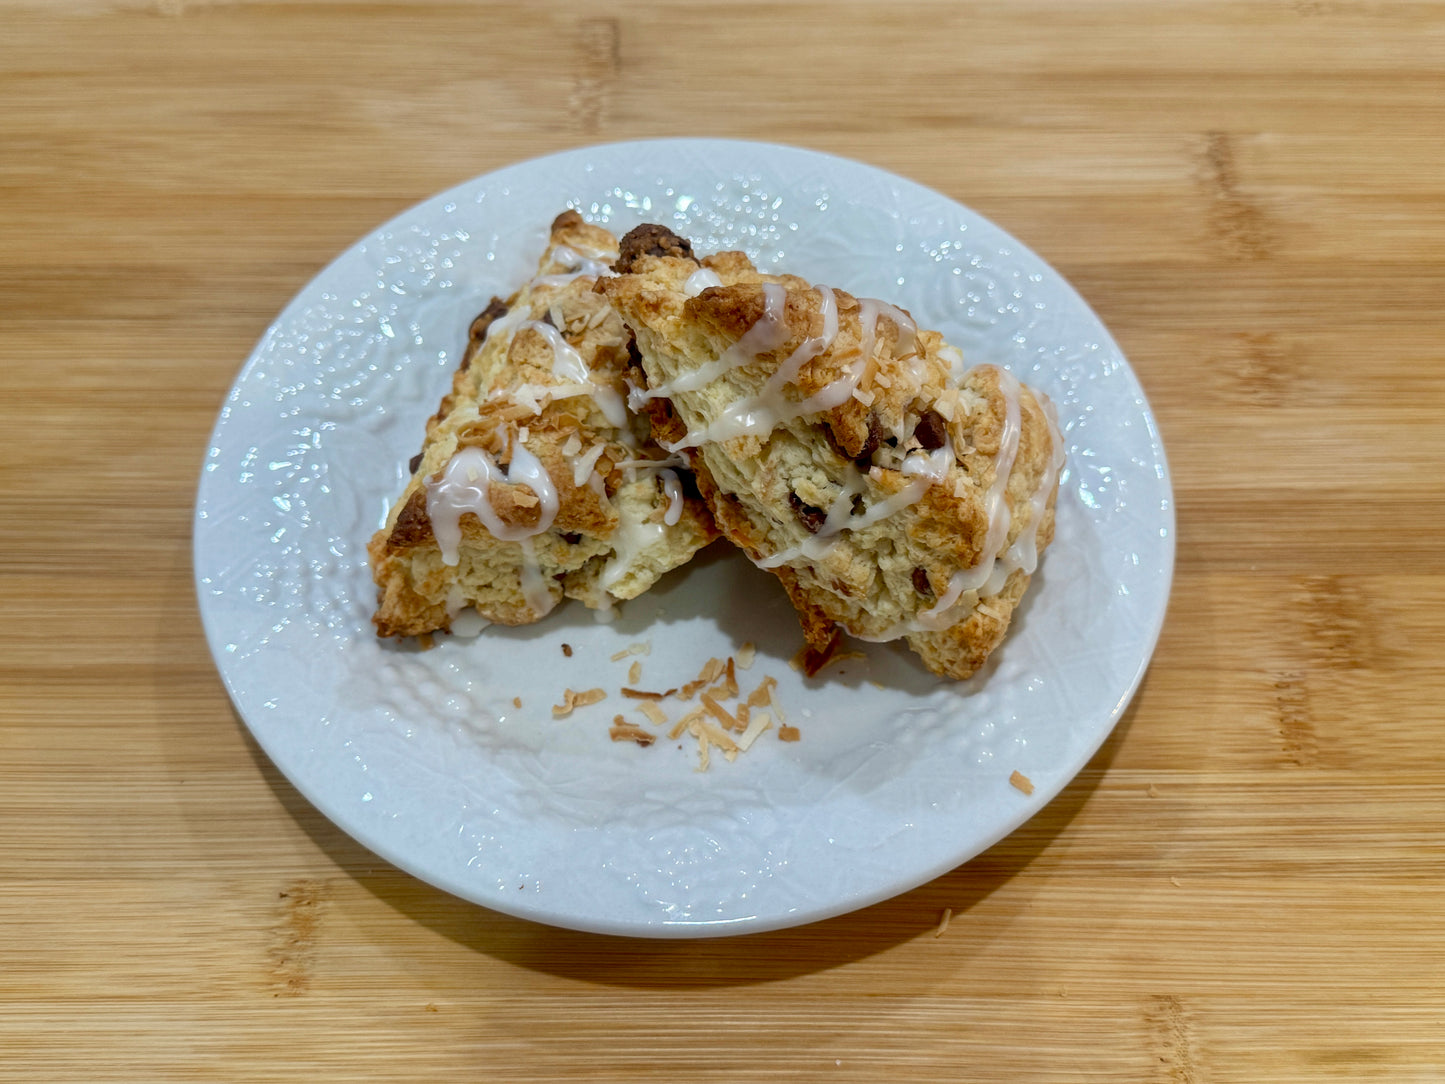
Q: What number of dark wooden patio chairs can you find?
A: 0